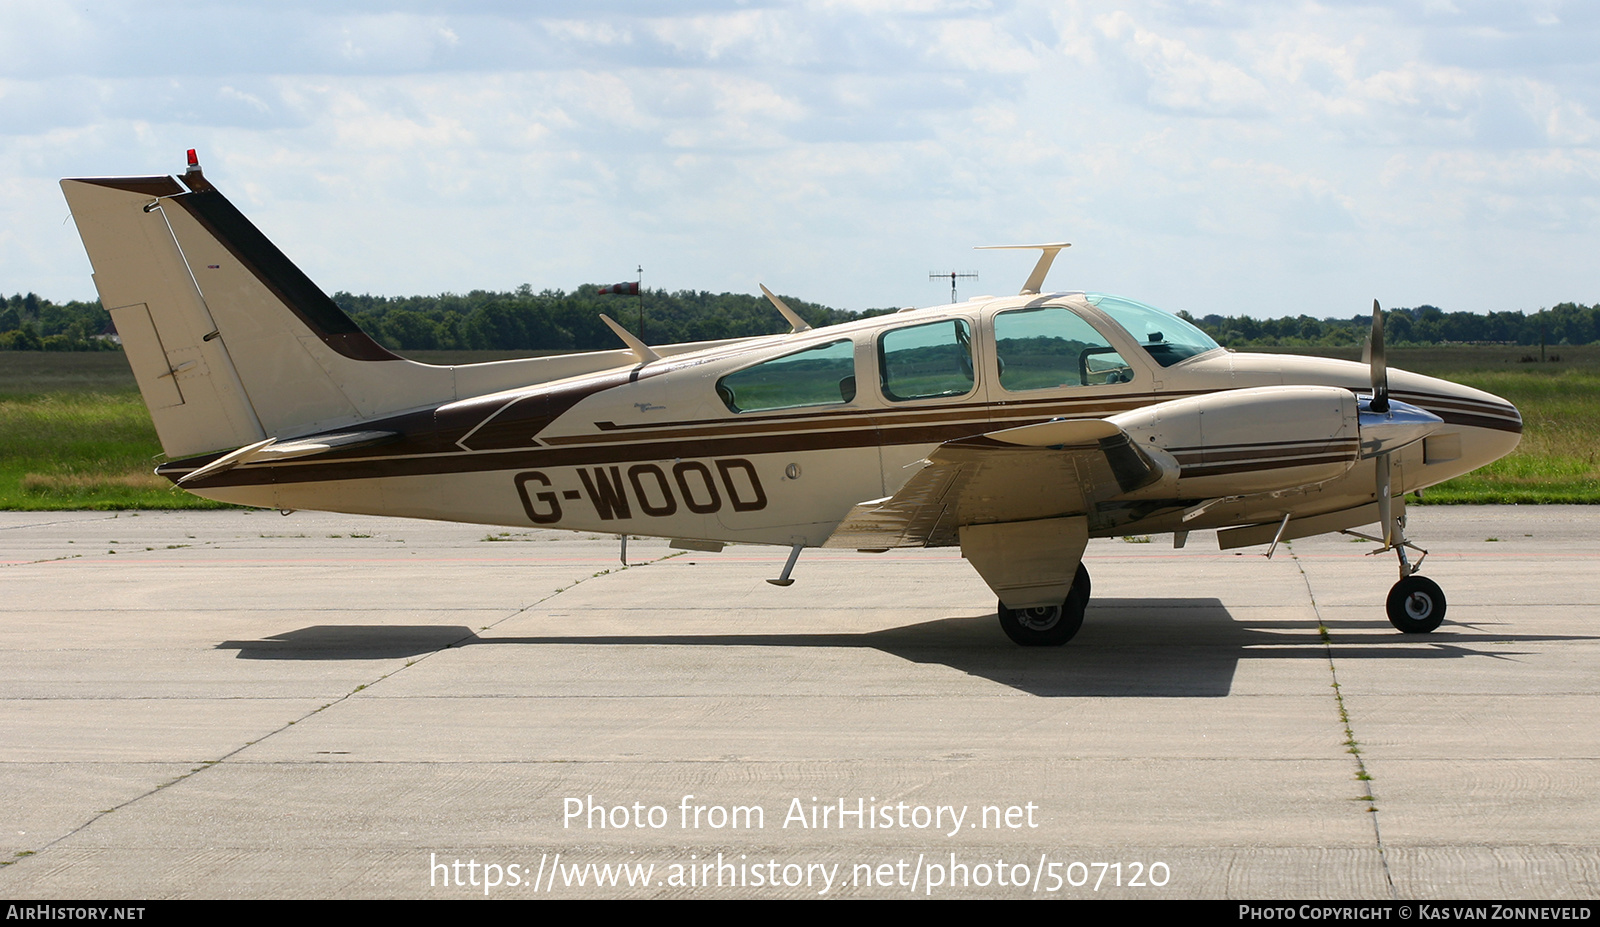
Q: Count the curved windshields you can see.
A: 1